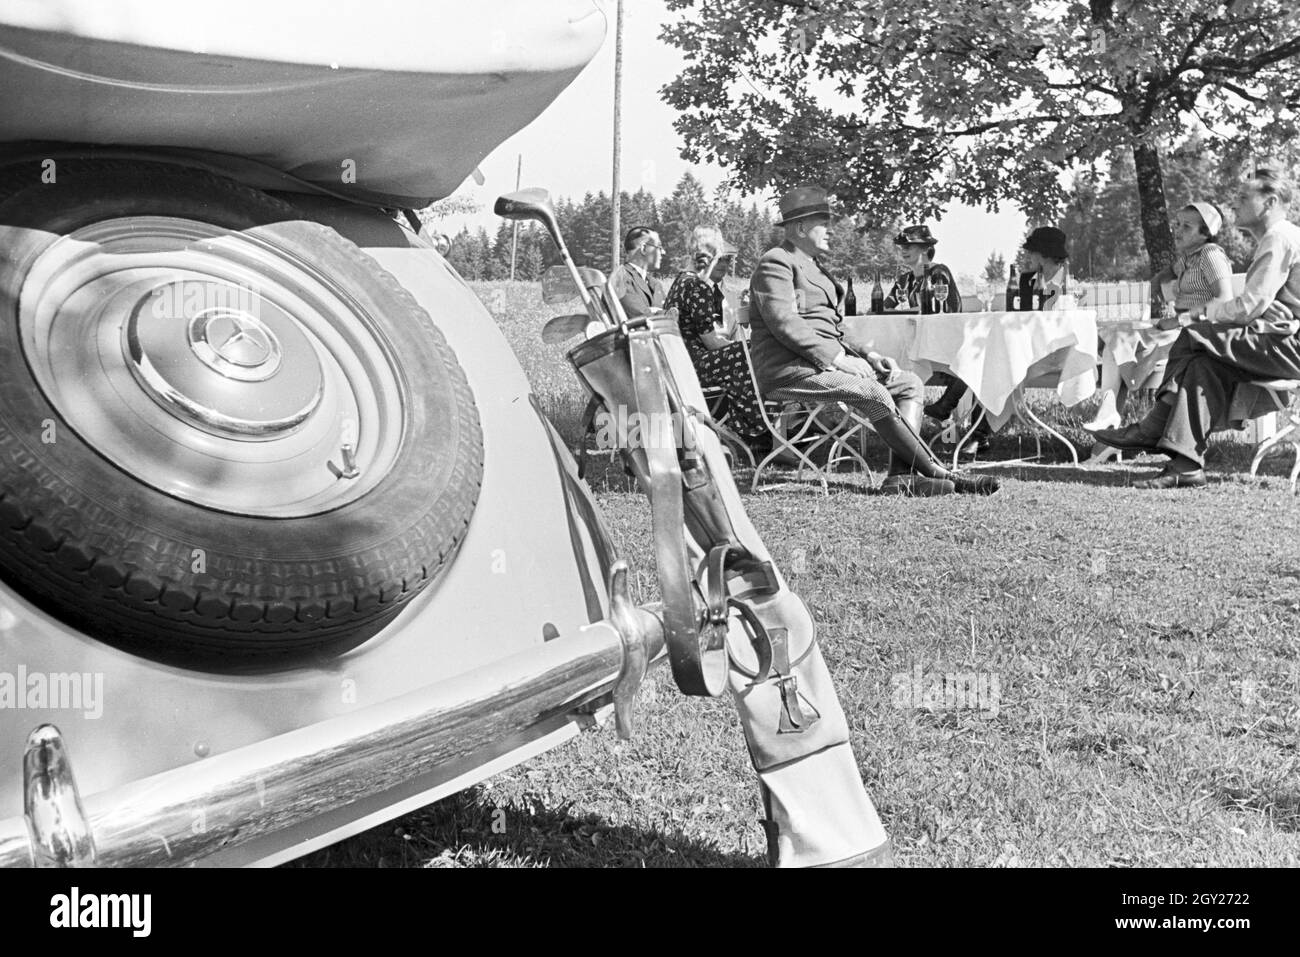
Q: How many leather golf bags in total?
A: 1